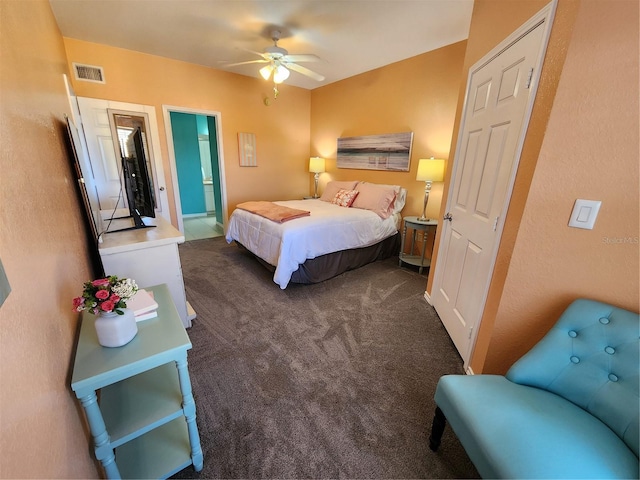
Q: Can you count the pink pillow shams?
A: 2